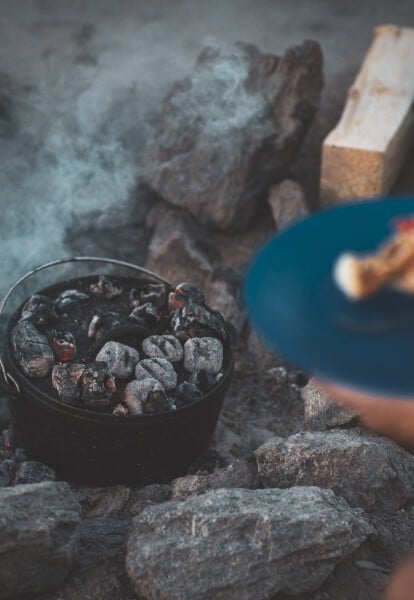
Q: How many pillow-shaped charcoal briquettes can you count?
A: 5